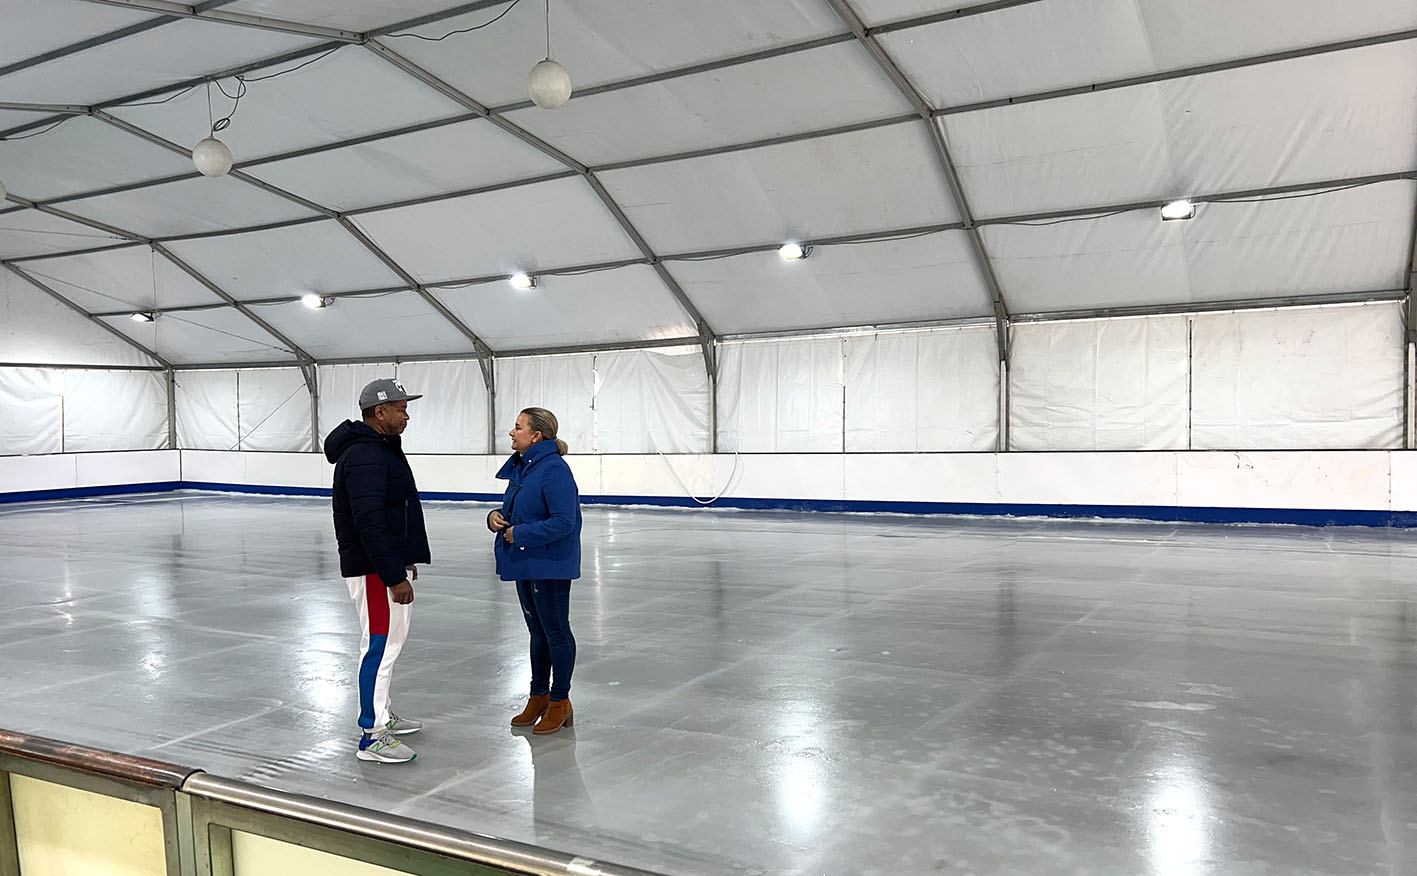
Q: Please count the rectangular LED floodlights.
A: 5